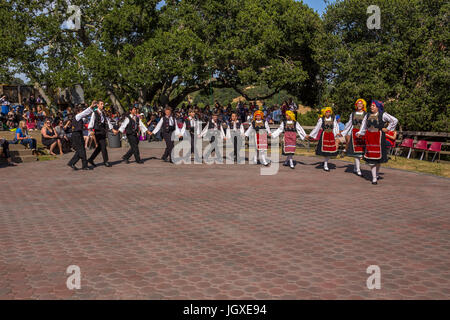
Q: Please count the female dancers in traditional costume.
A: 5